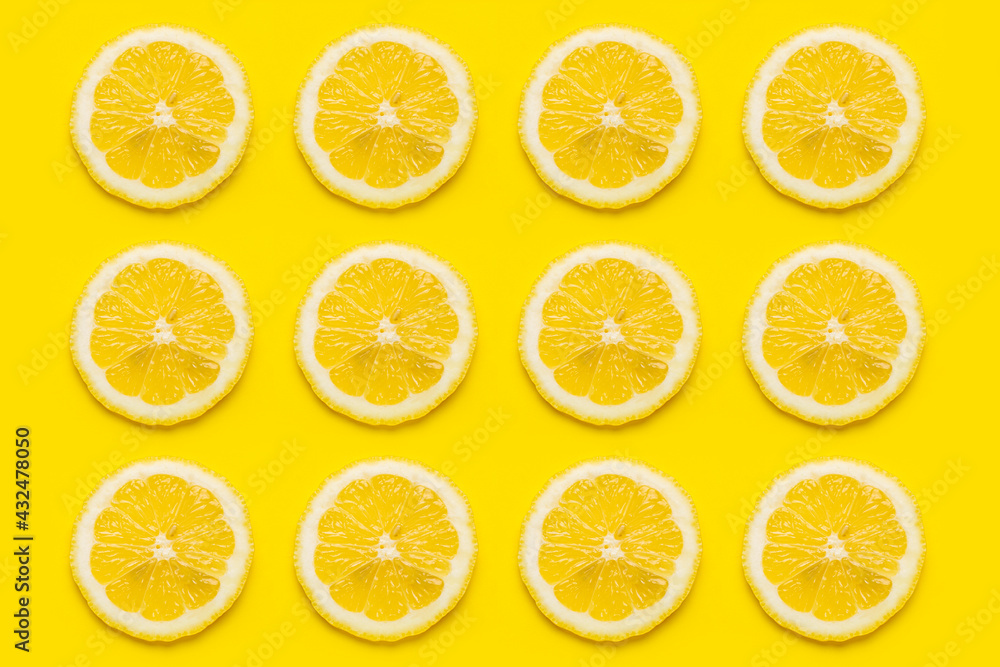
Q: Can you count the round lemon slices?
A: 12